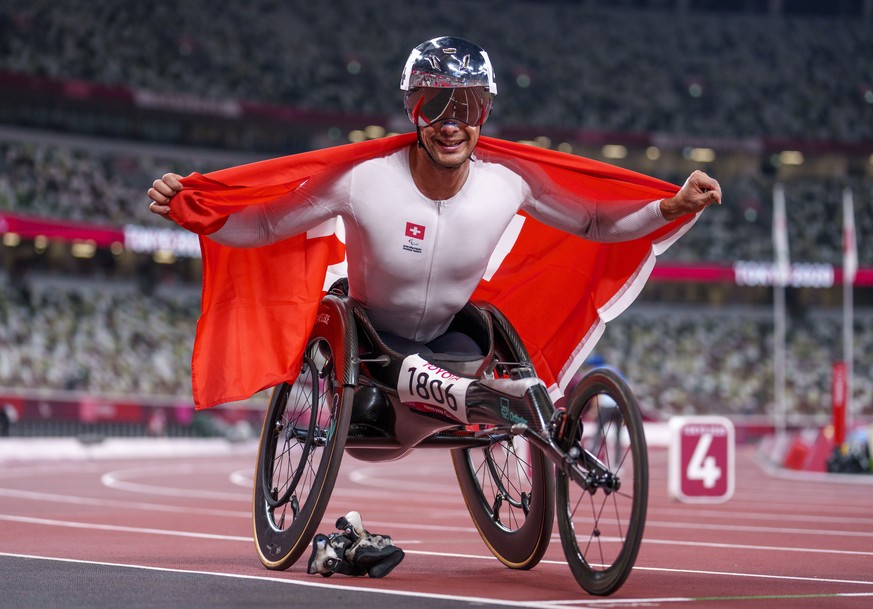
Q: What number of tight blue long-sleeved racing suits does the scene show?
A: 0